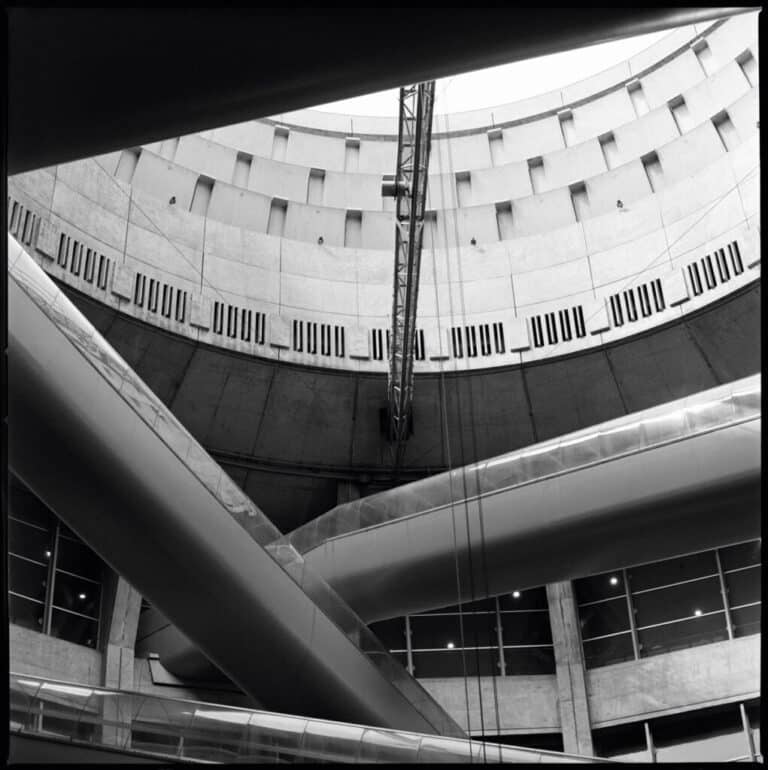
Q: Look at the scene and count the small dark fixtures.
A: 4